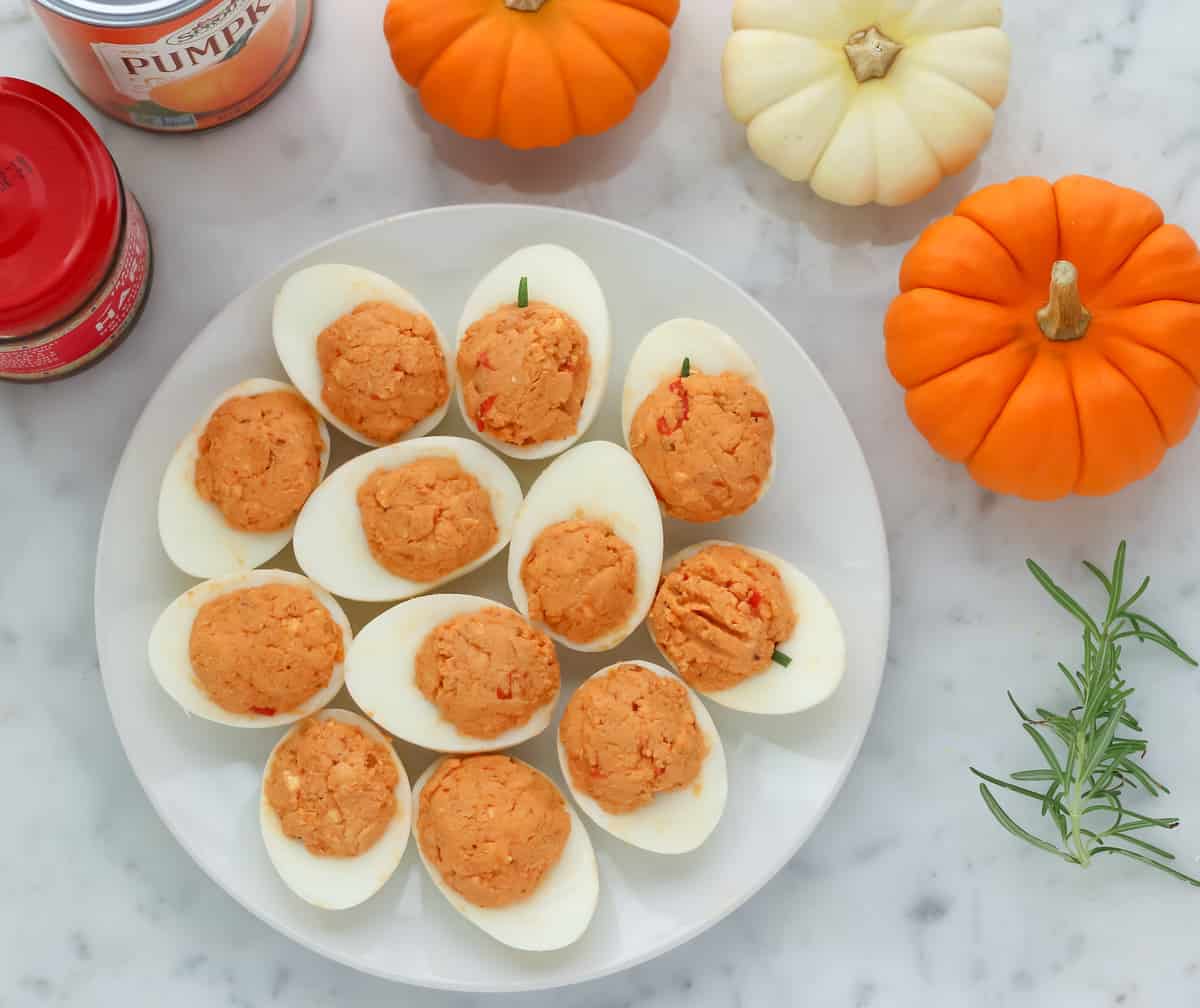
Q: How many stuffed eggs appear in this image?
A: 12